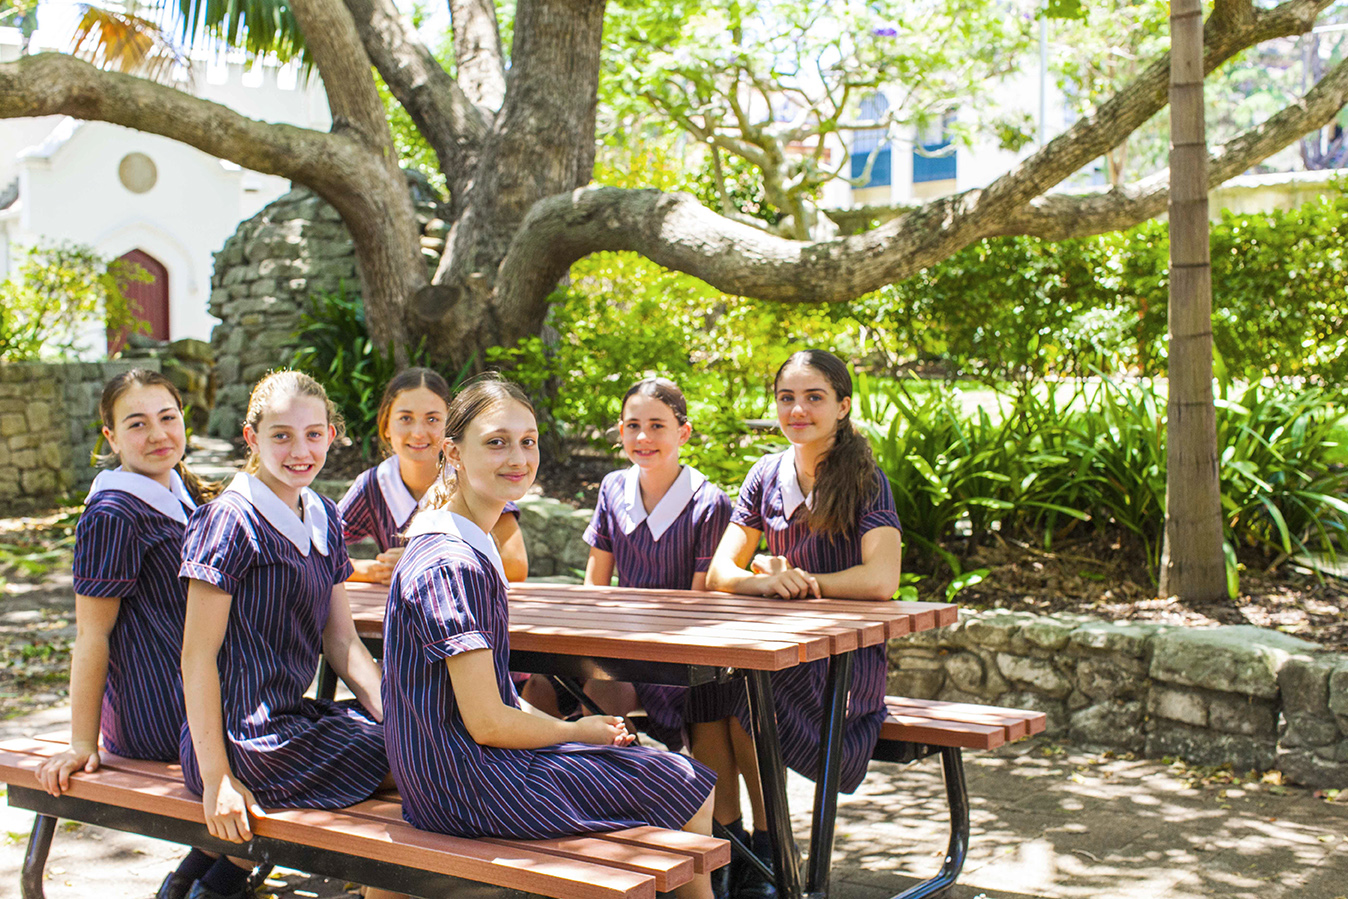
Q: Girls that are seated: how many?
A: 6